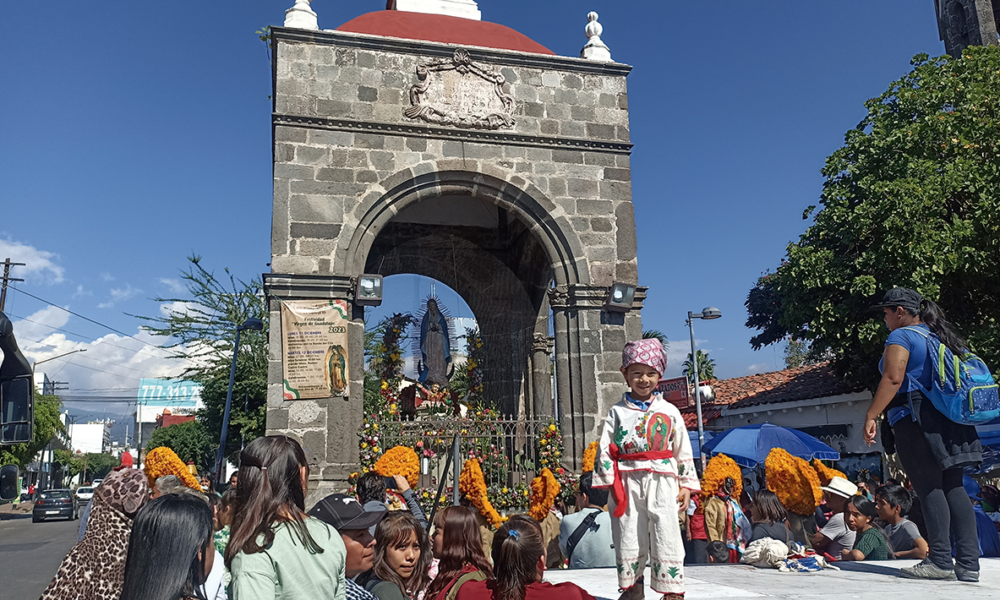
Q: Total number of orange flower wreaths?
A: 8